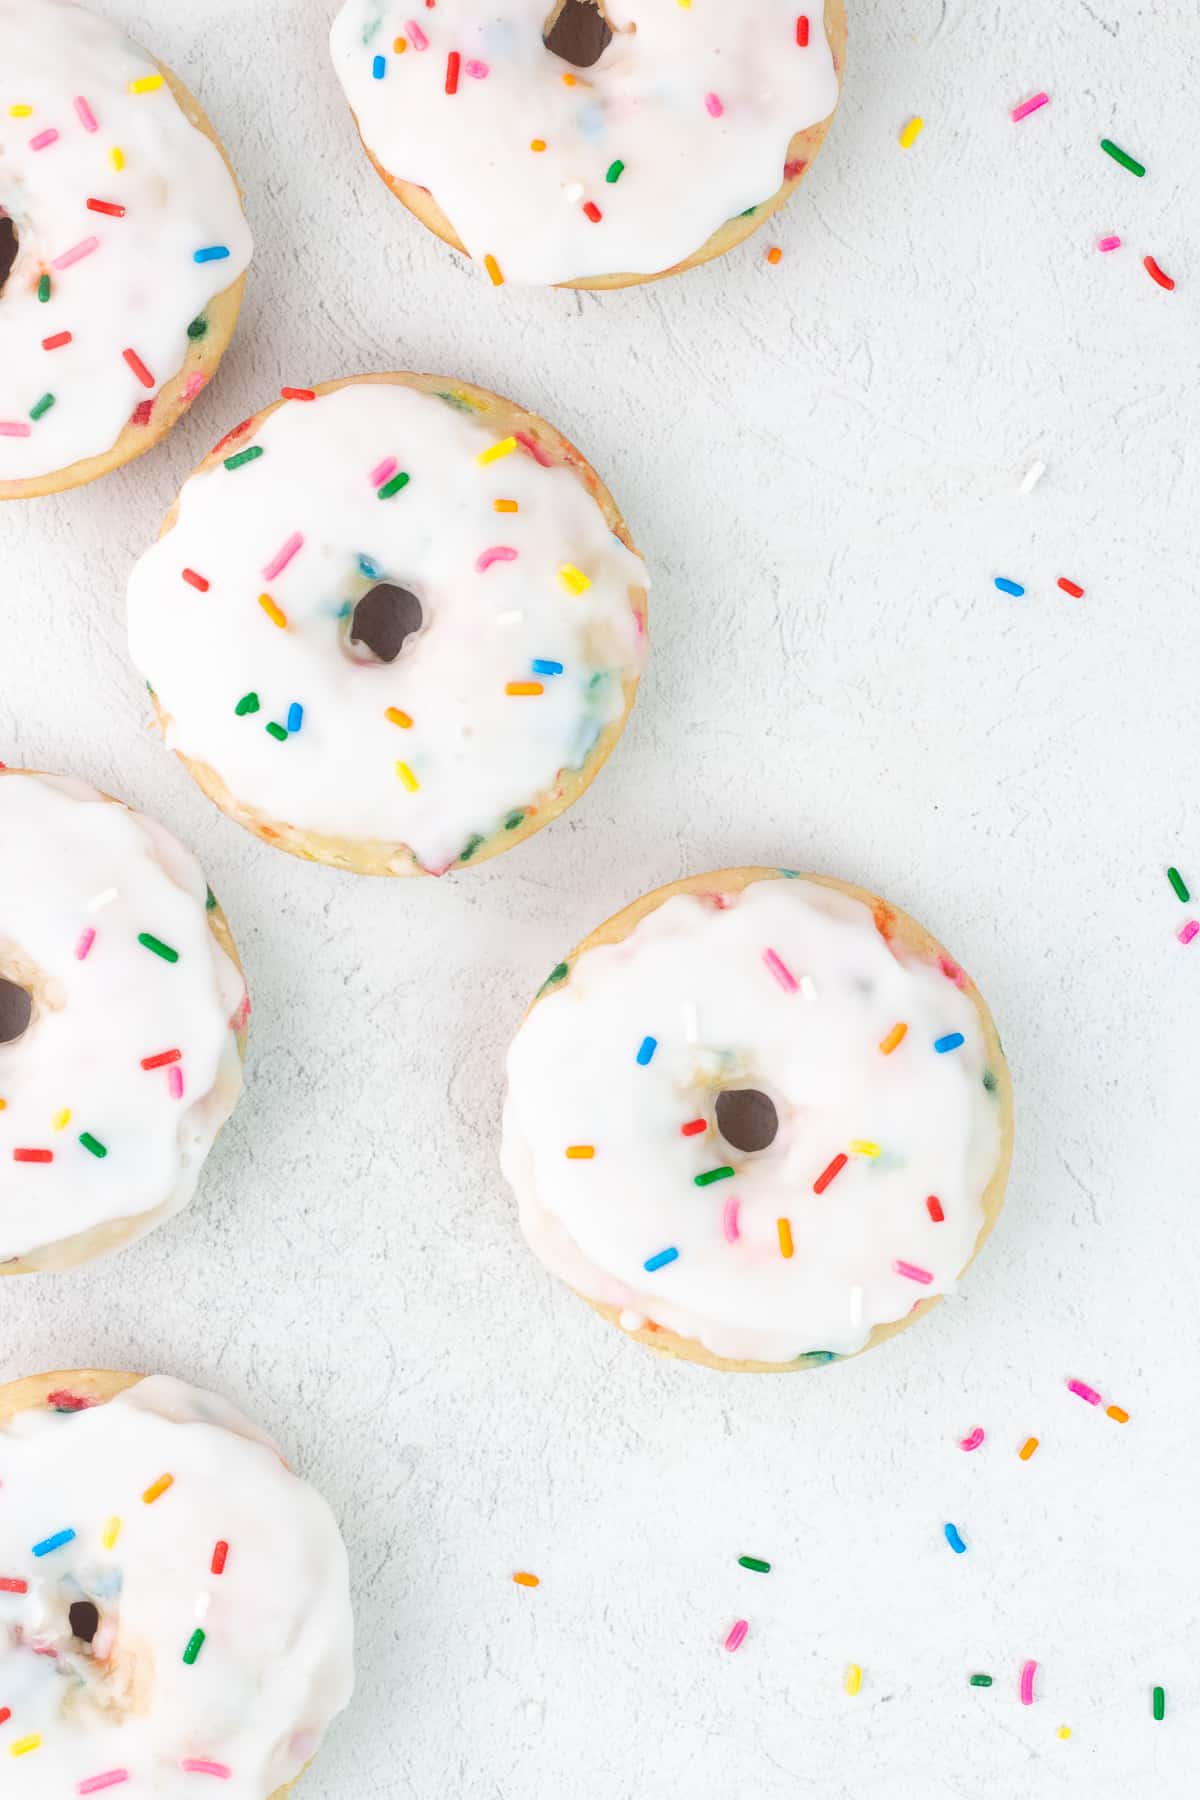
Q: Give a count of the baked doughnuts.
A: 6